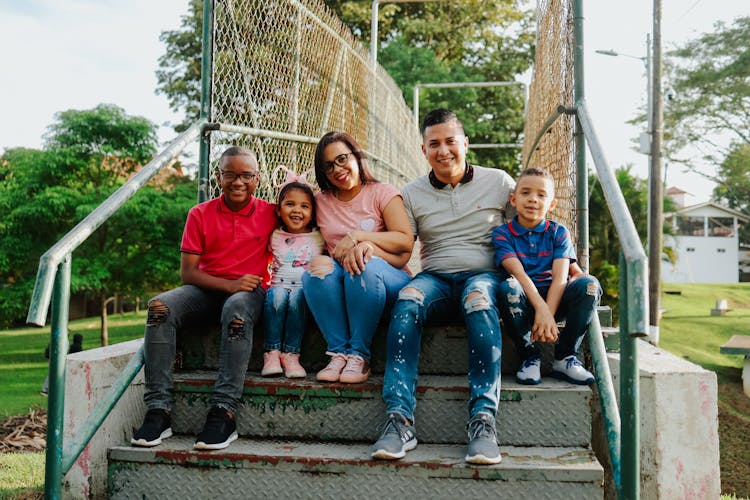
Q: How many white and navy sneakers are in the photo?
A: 2